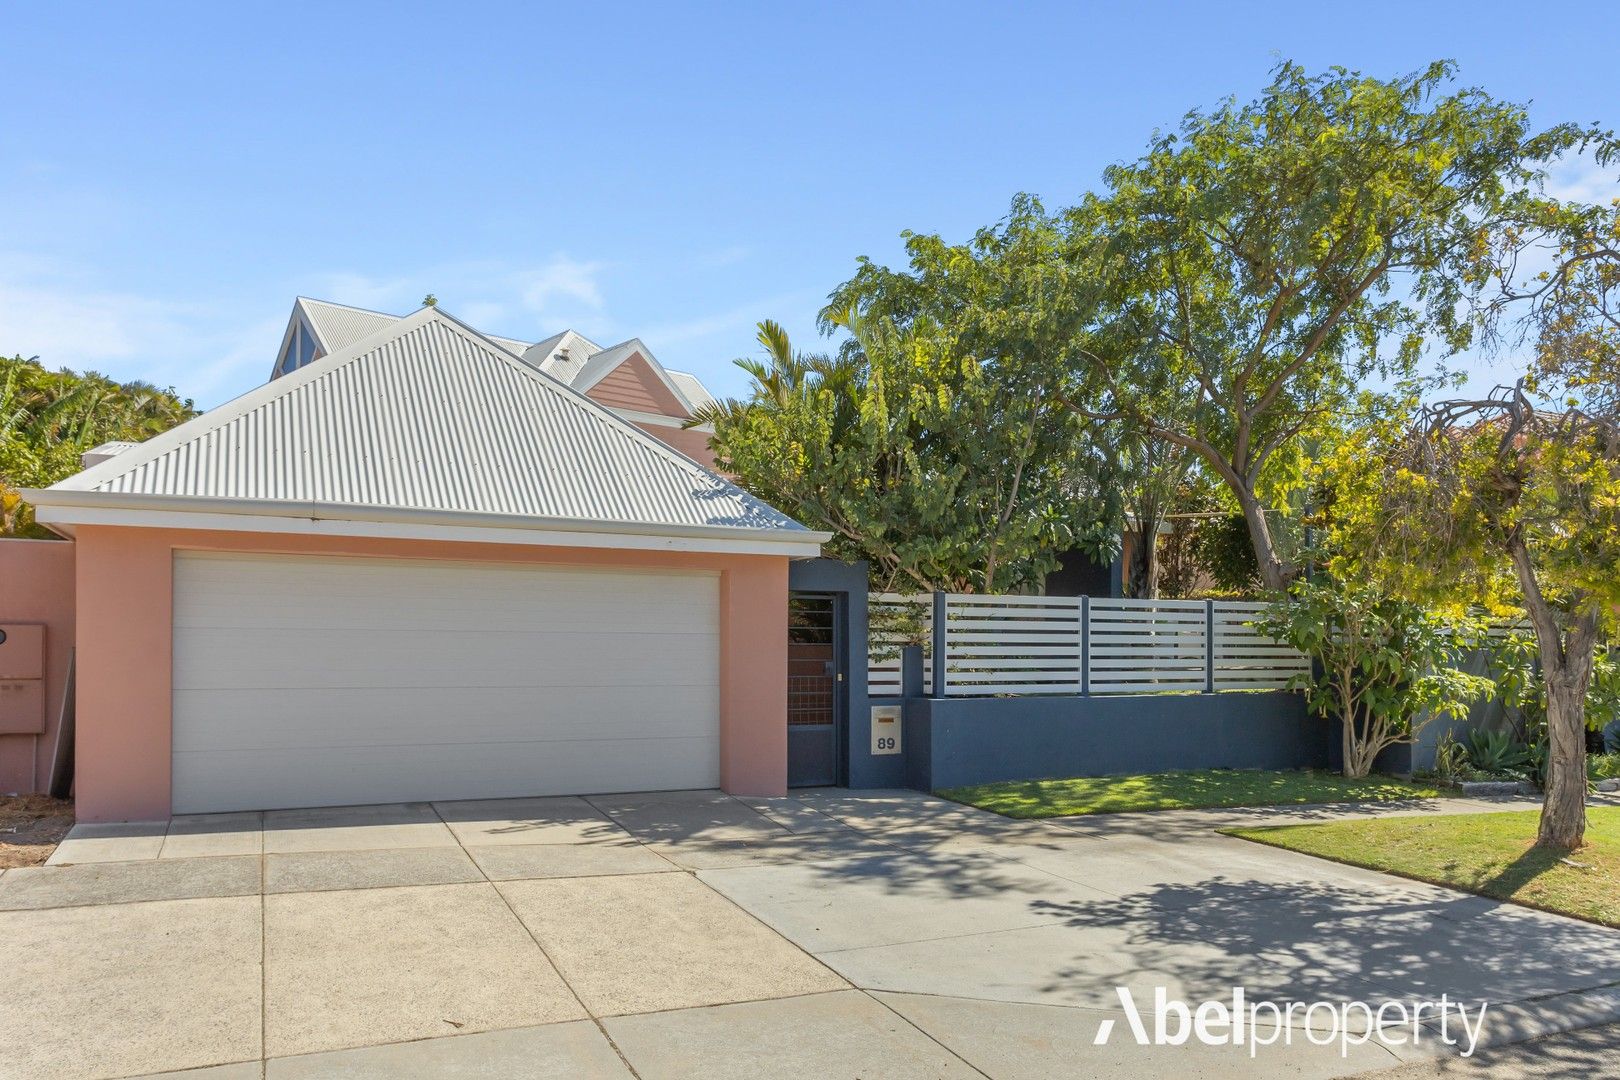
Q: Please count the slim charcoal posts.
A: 3